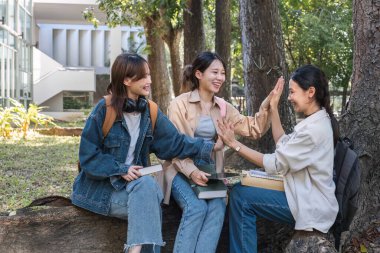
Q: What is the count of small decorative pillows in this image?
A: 0